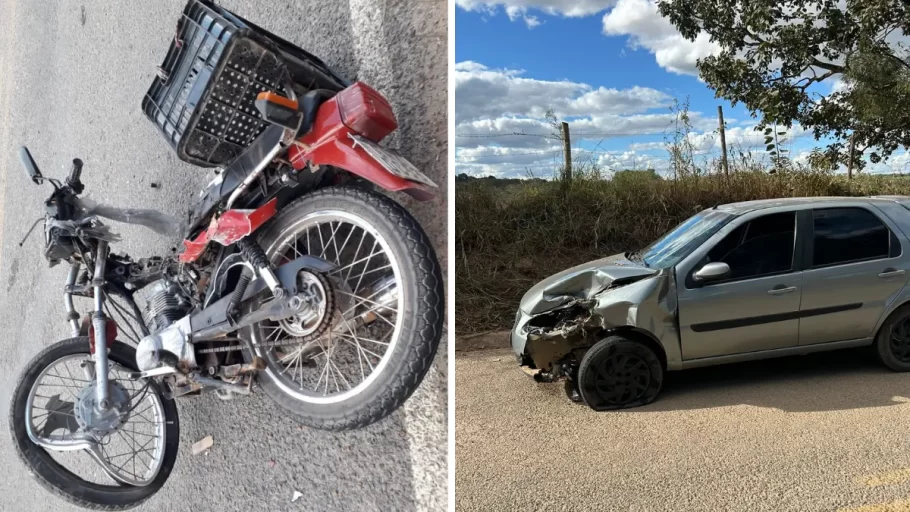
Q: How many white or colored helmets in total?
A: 0